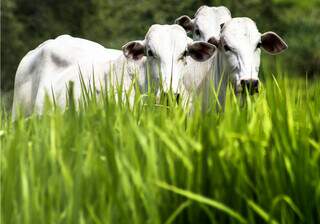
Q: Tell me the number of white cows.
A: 3